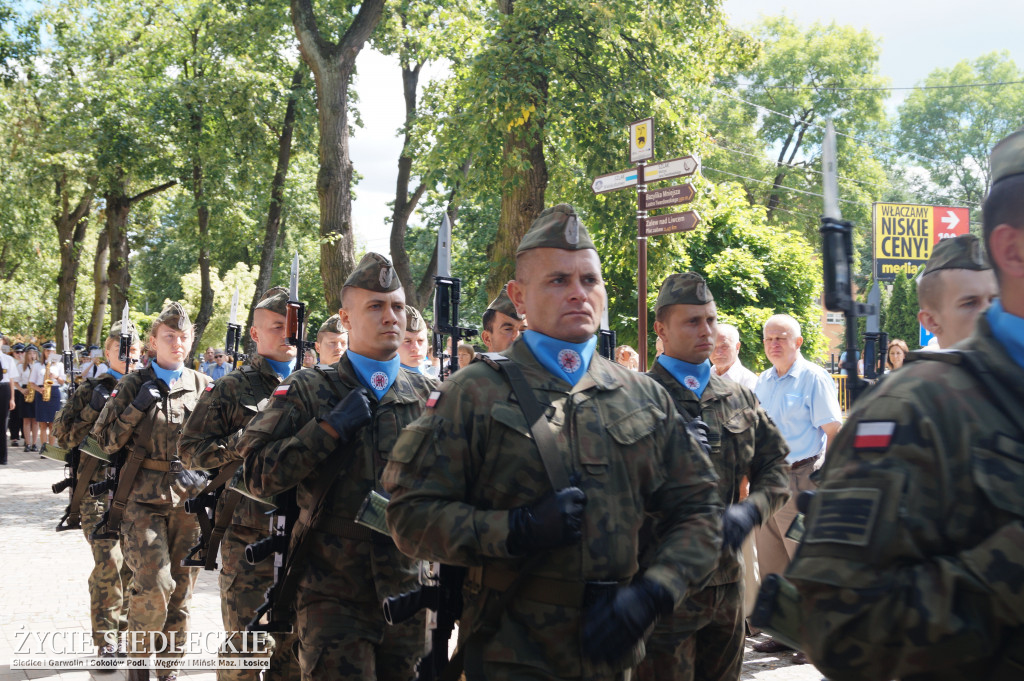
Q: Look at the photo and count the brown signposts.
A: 2